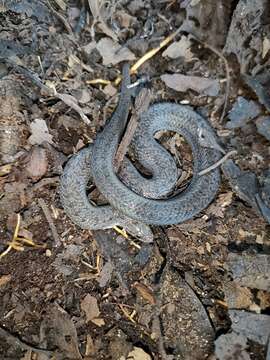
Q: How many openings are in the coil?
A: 3